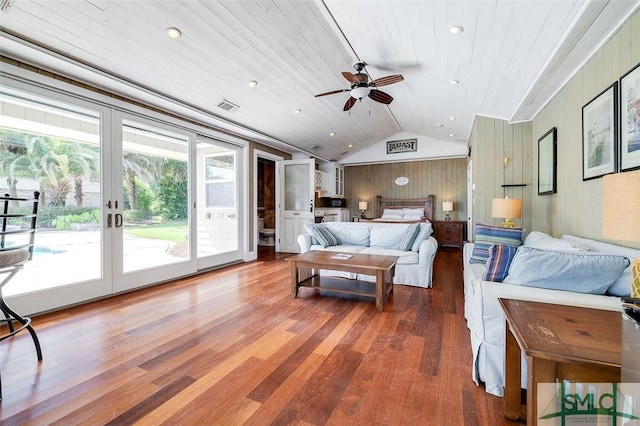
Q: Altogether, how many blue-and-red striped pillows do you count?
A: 2